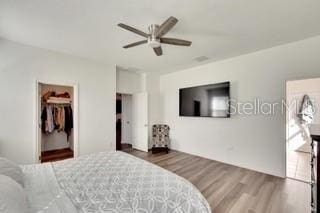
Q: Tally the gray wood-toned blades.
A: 5